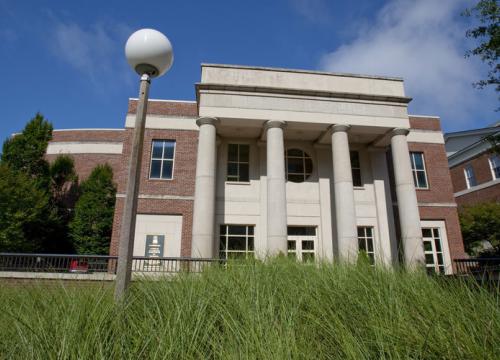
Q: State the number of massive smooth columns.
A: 4